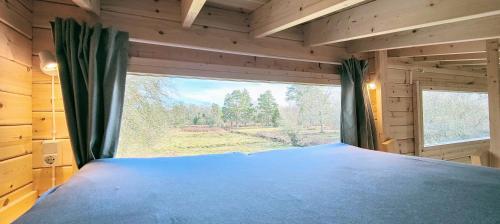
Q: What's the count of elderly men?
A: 0